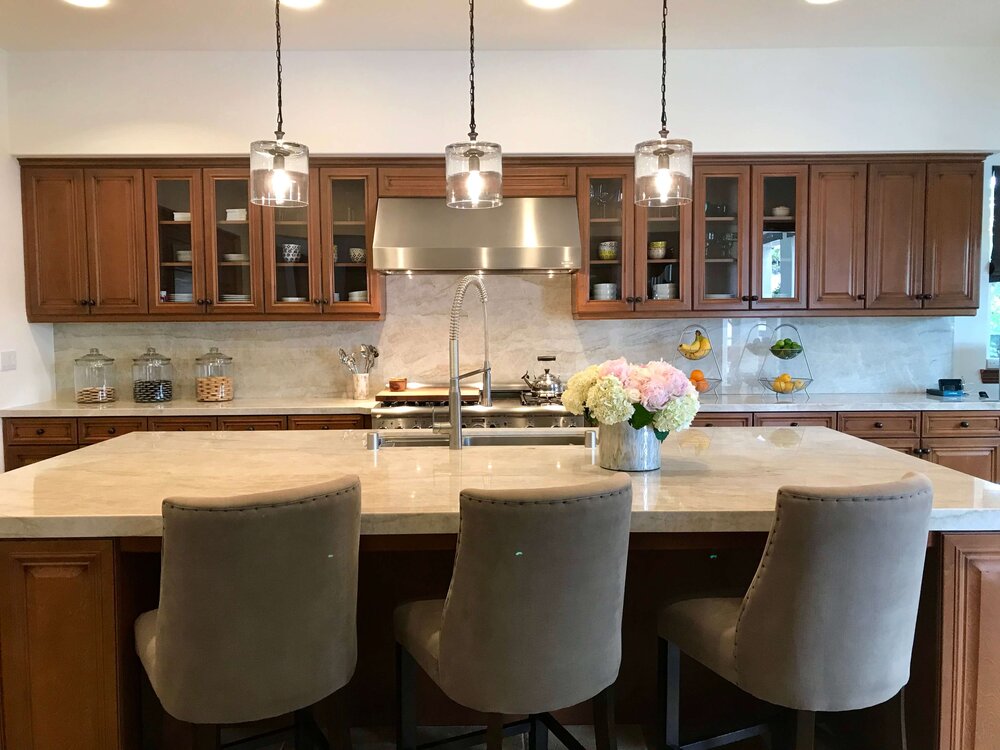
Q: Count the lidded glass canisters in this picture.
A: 3